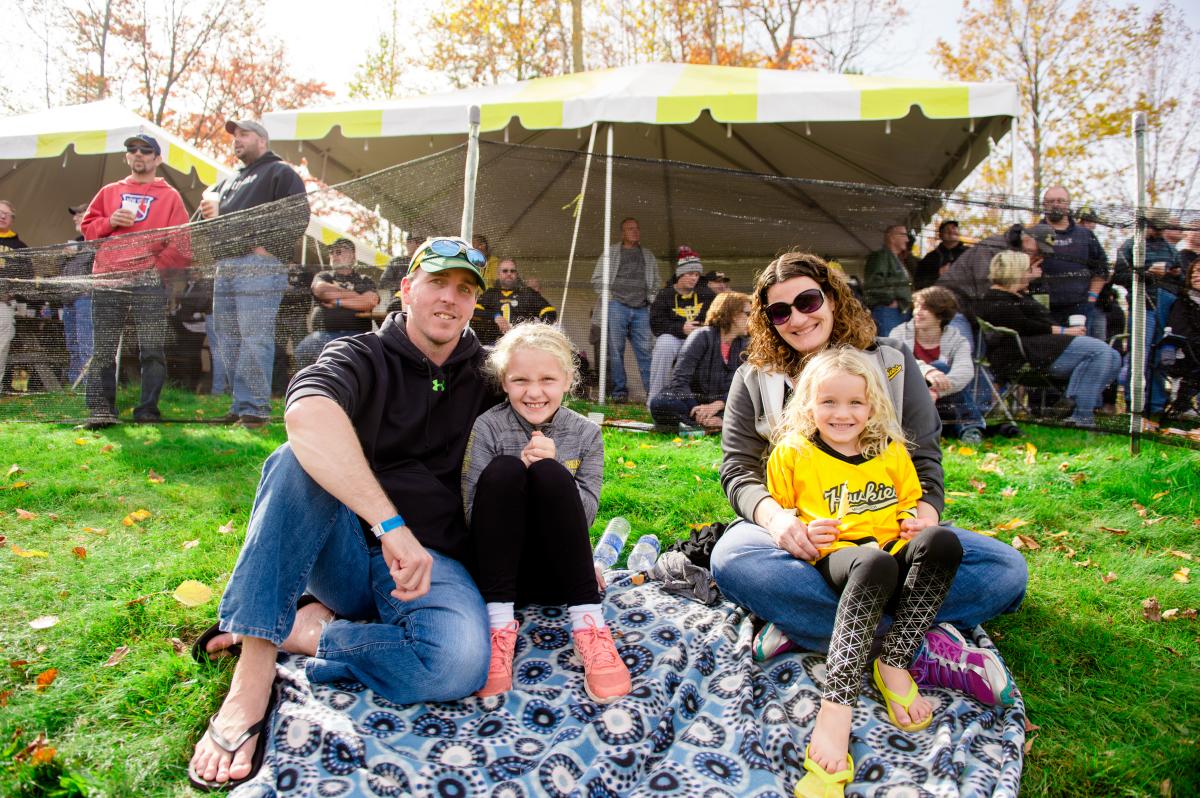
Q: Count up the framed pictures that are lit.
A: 0